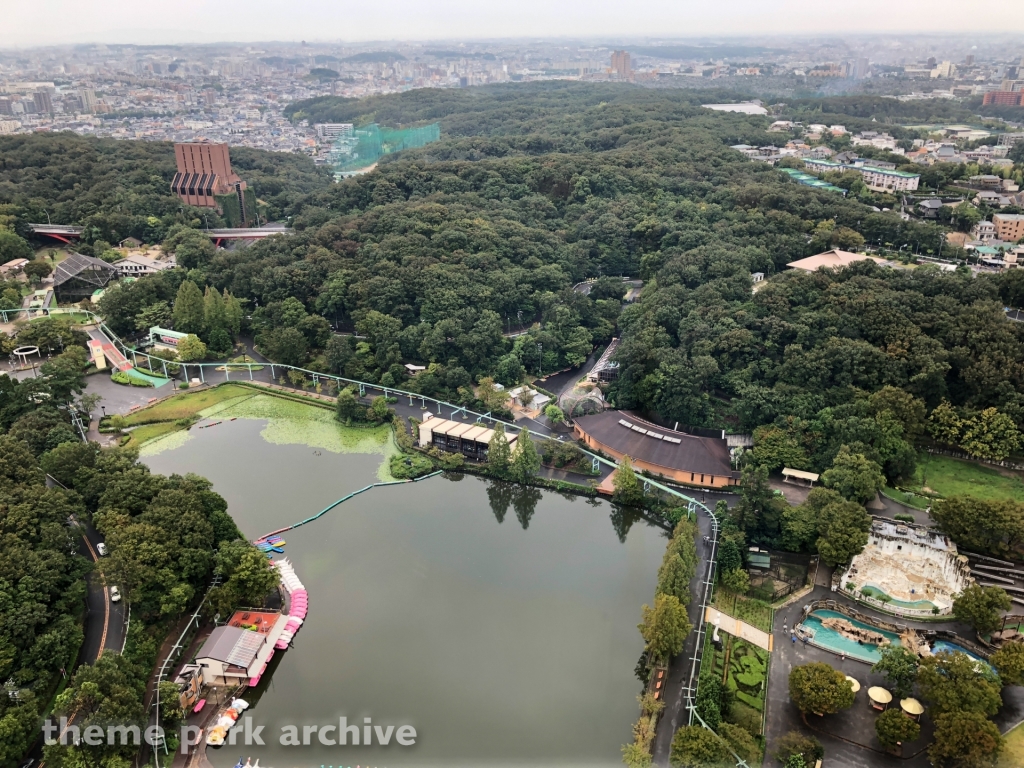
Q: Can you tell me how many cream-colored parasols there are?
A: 3